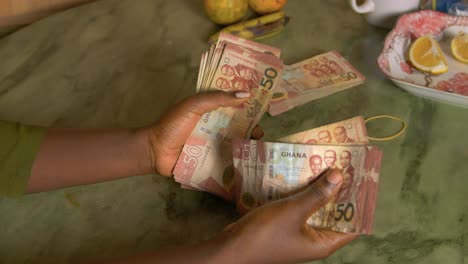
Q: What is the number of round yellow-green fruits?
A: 2